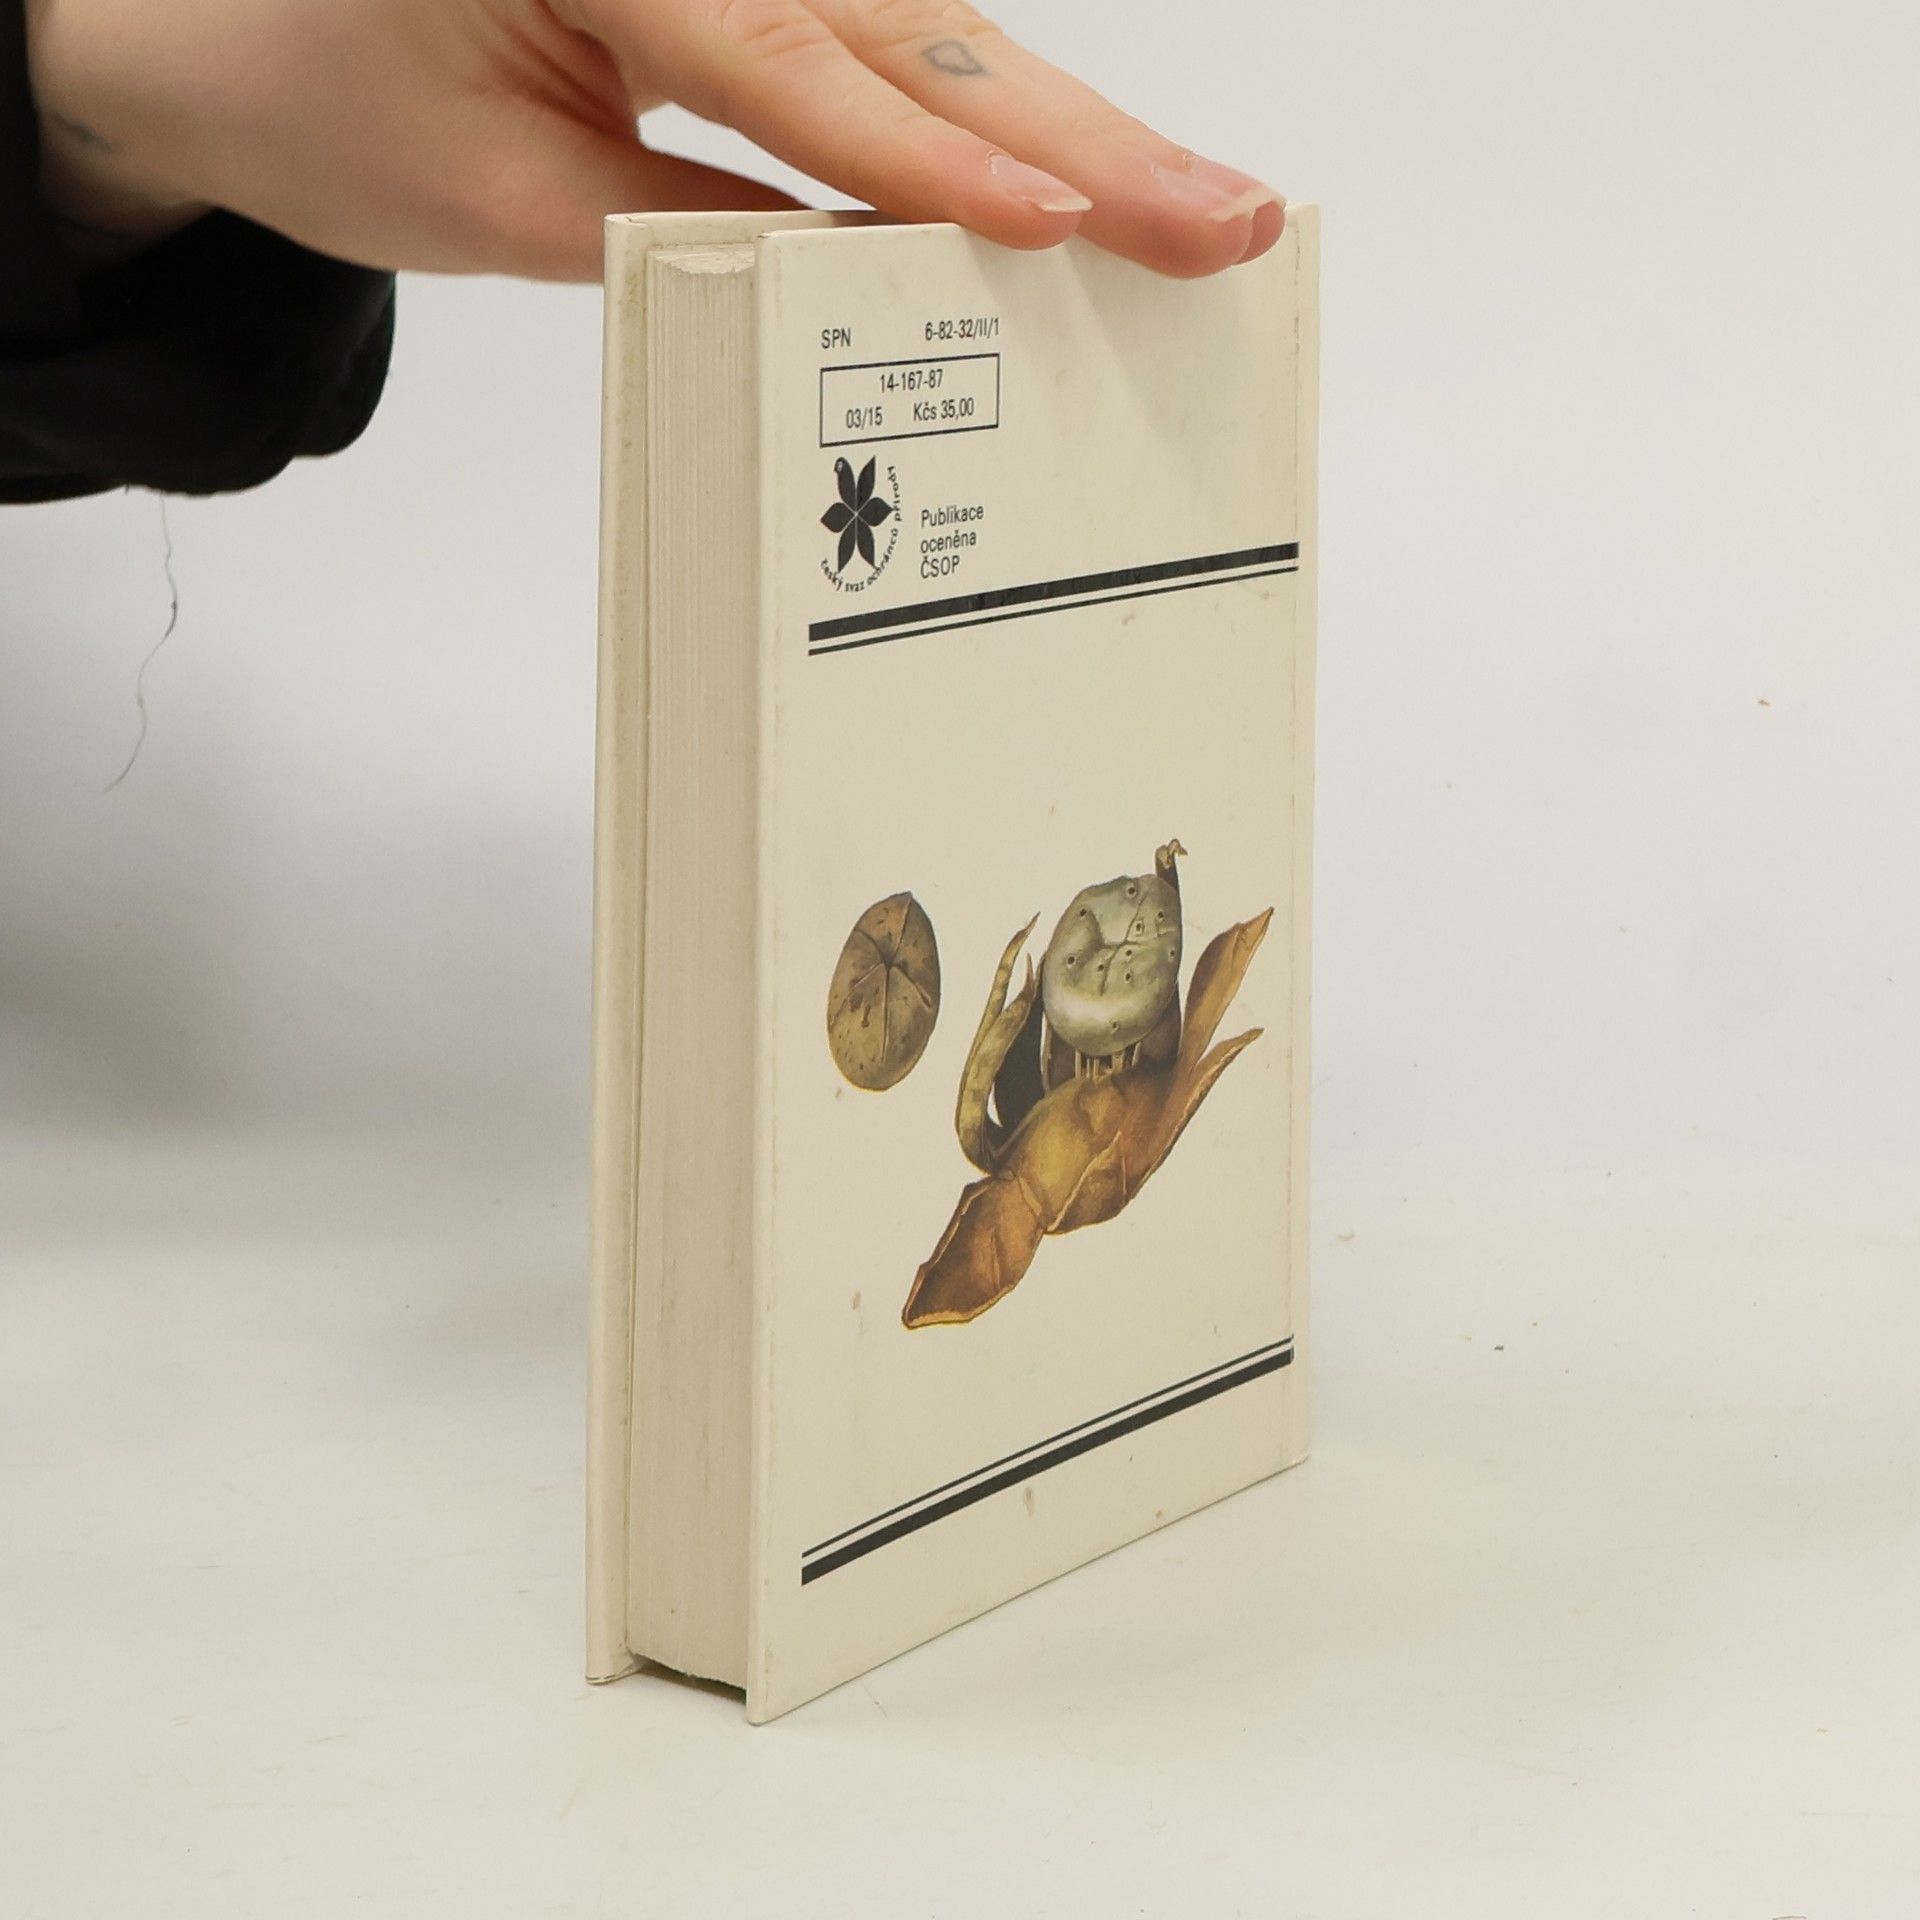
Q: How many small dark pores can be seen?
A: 10